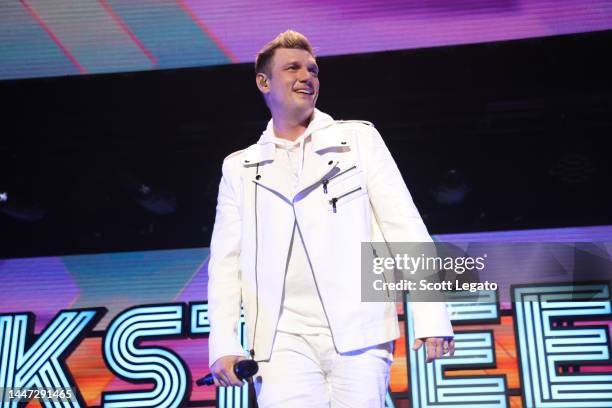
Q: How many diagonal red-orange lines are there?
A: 3